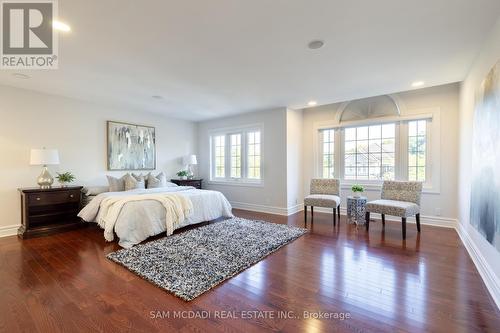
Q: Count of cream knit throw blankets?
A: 1